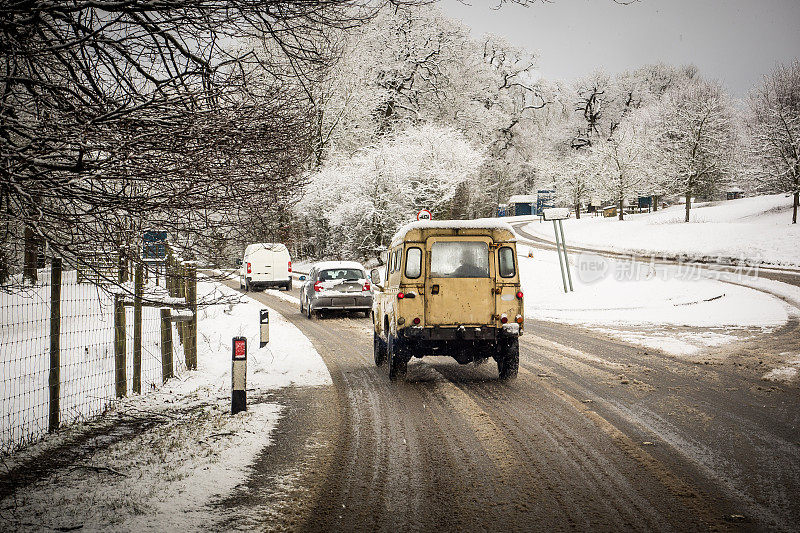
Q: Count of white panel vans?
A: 1